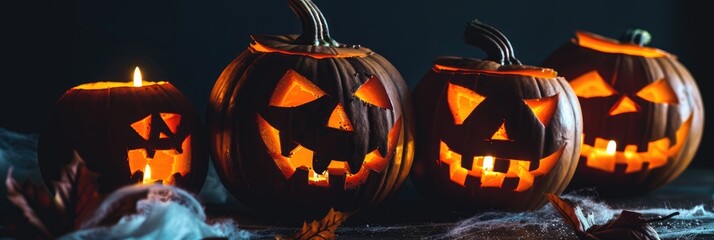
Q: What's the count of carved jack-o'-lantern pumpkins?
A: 4